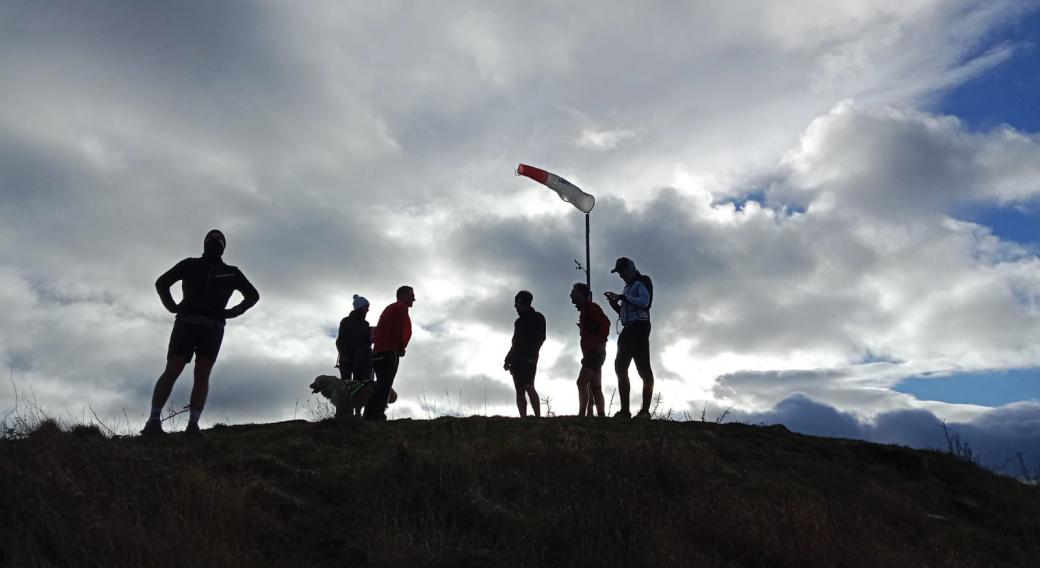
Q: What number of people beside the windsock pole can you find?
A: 3